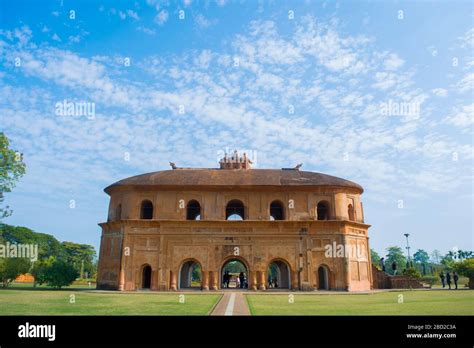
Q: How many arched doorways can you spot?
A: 5